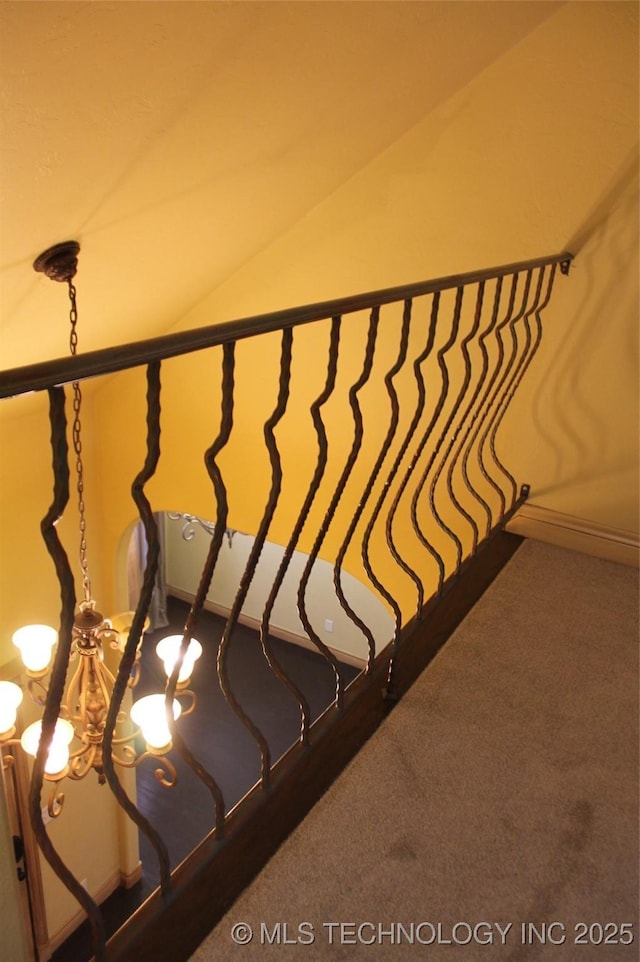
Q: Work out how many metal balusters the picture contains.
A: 15